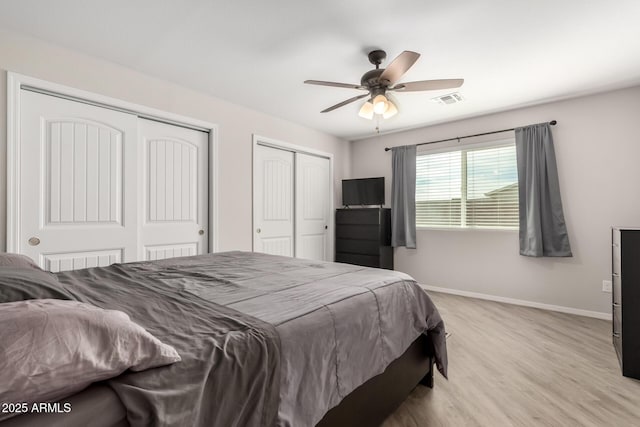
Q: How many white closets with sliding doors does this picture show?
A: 2